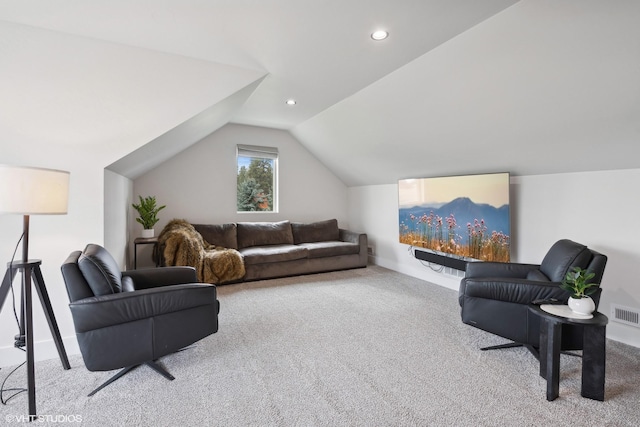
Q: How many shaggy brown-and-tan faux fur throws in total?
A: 1